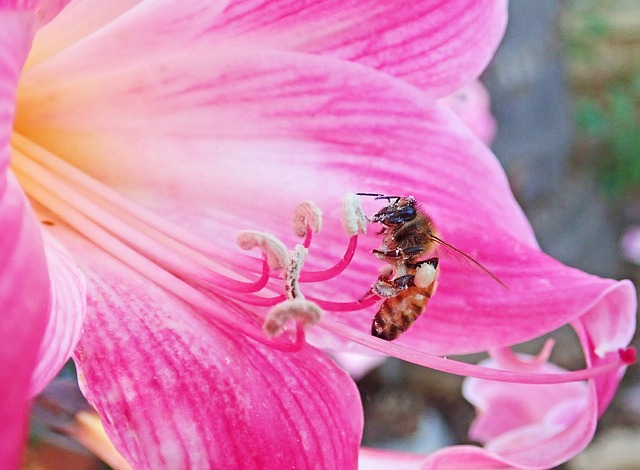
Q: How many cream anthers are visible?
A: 5